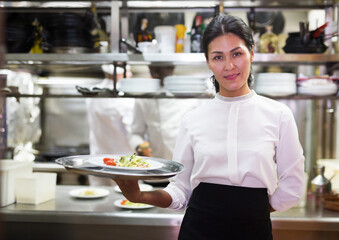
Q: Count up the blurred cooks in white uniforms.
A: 2